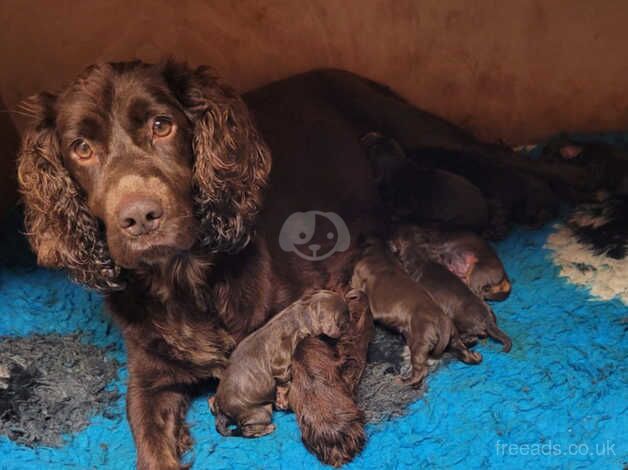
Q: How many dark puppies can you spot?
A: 2